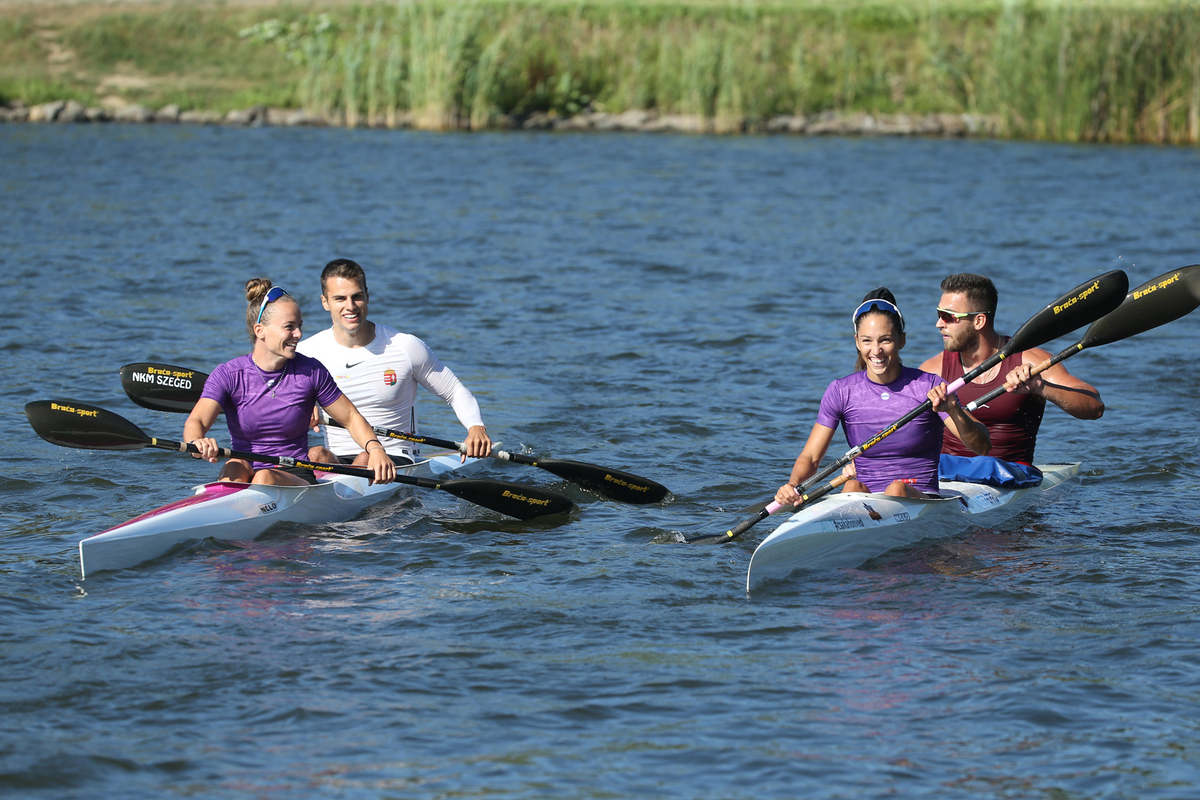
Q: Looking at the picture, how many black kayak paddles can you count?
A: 4